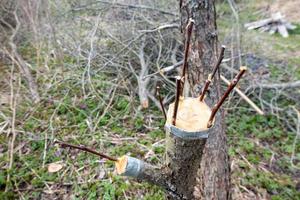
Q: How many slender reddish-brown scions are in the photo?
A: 6